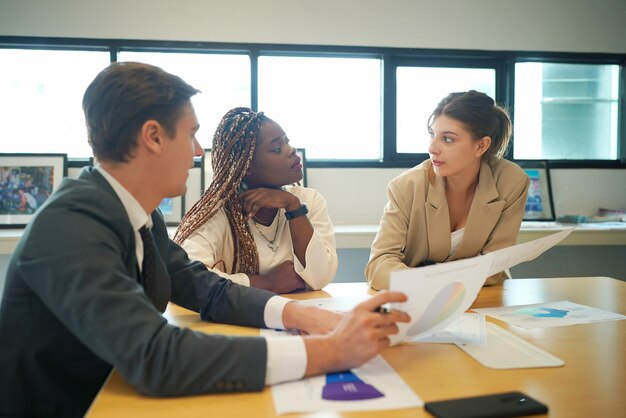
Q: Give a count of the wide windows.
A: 5